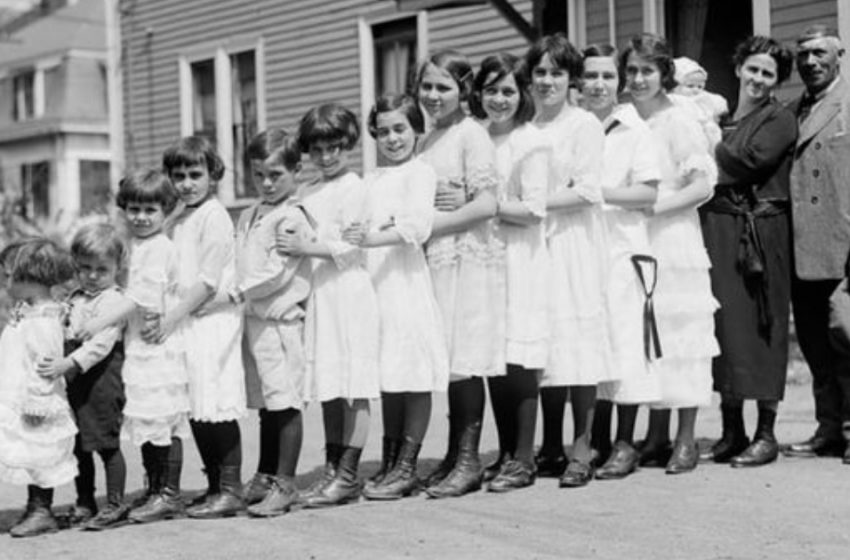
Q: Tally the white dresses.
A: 10